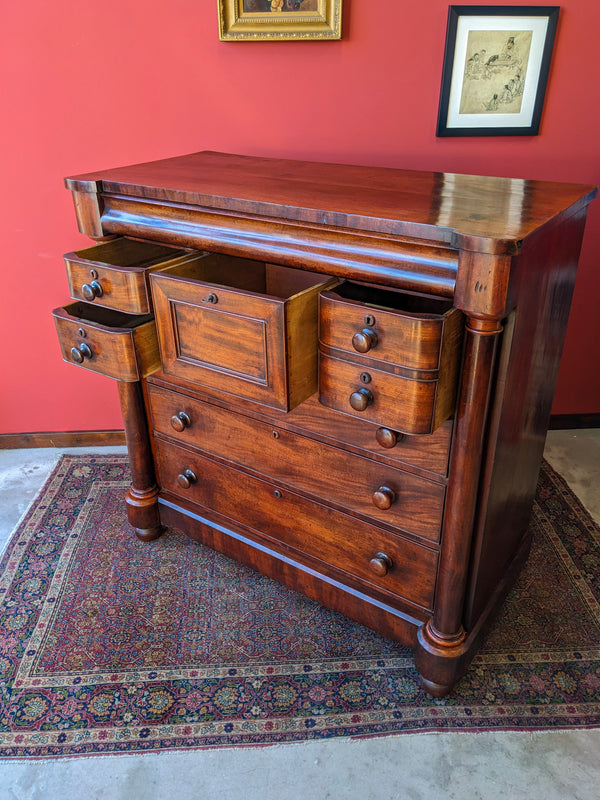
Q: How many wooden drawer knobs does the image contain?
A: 9